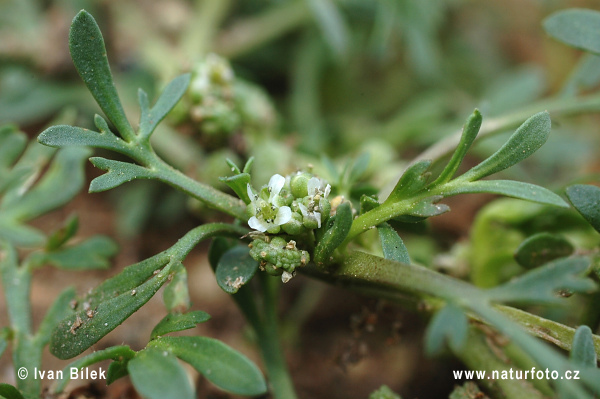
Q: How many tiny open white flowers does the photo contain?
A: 2